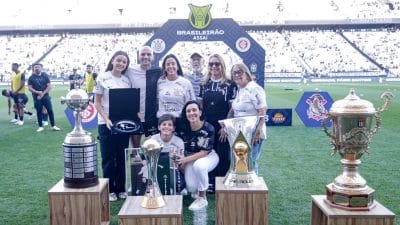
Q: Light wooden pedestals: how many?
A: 4